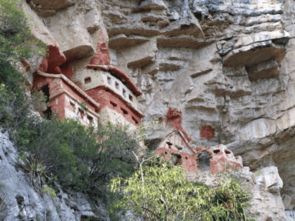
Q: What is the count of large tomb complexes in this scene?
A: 2